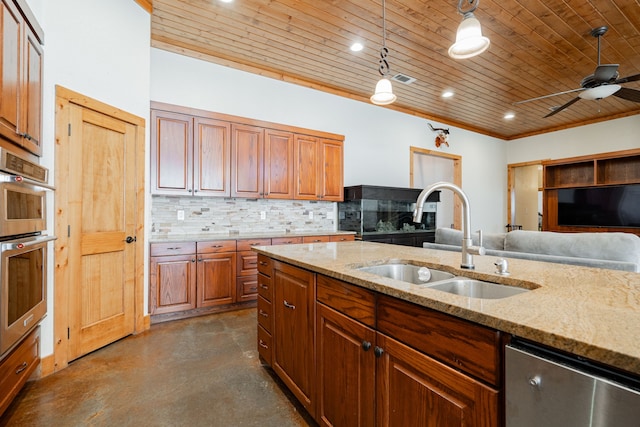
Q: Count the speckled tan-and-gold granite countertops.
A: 1